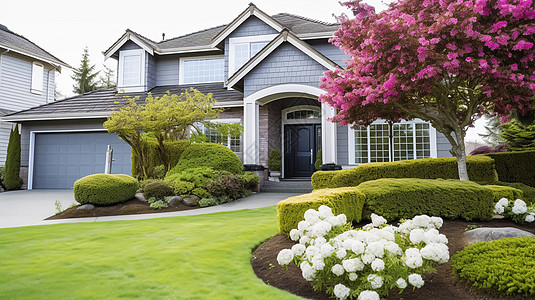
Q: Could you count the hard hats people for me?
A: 0